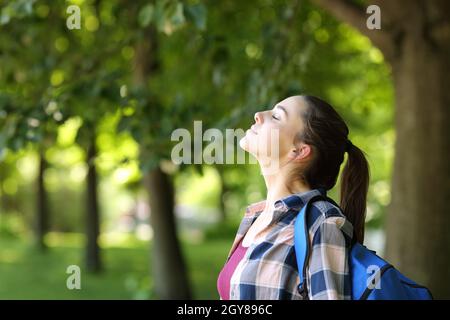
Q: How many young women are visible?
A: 1